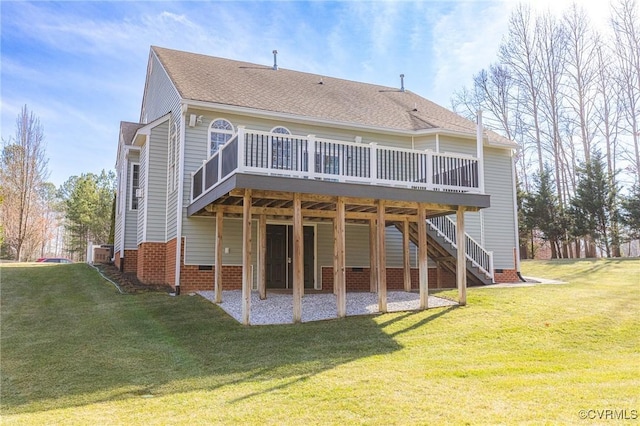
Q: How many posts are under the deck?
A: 12